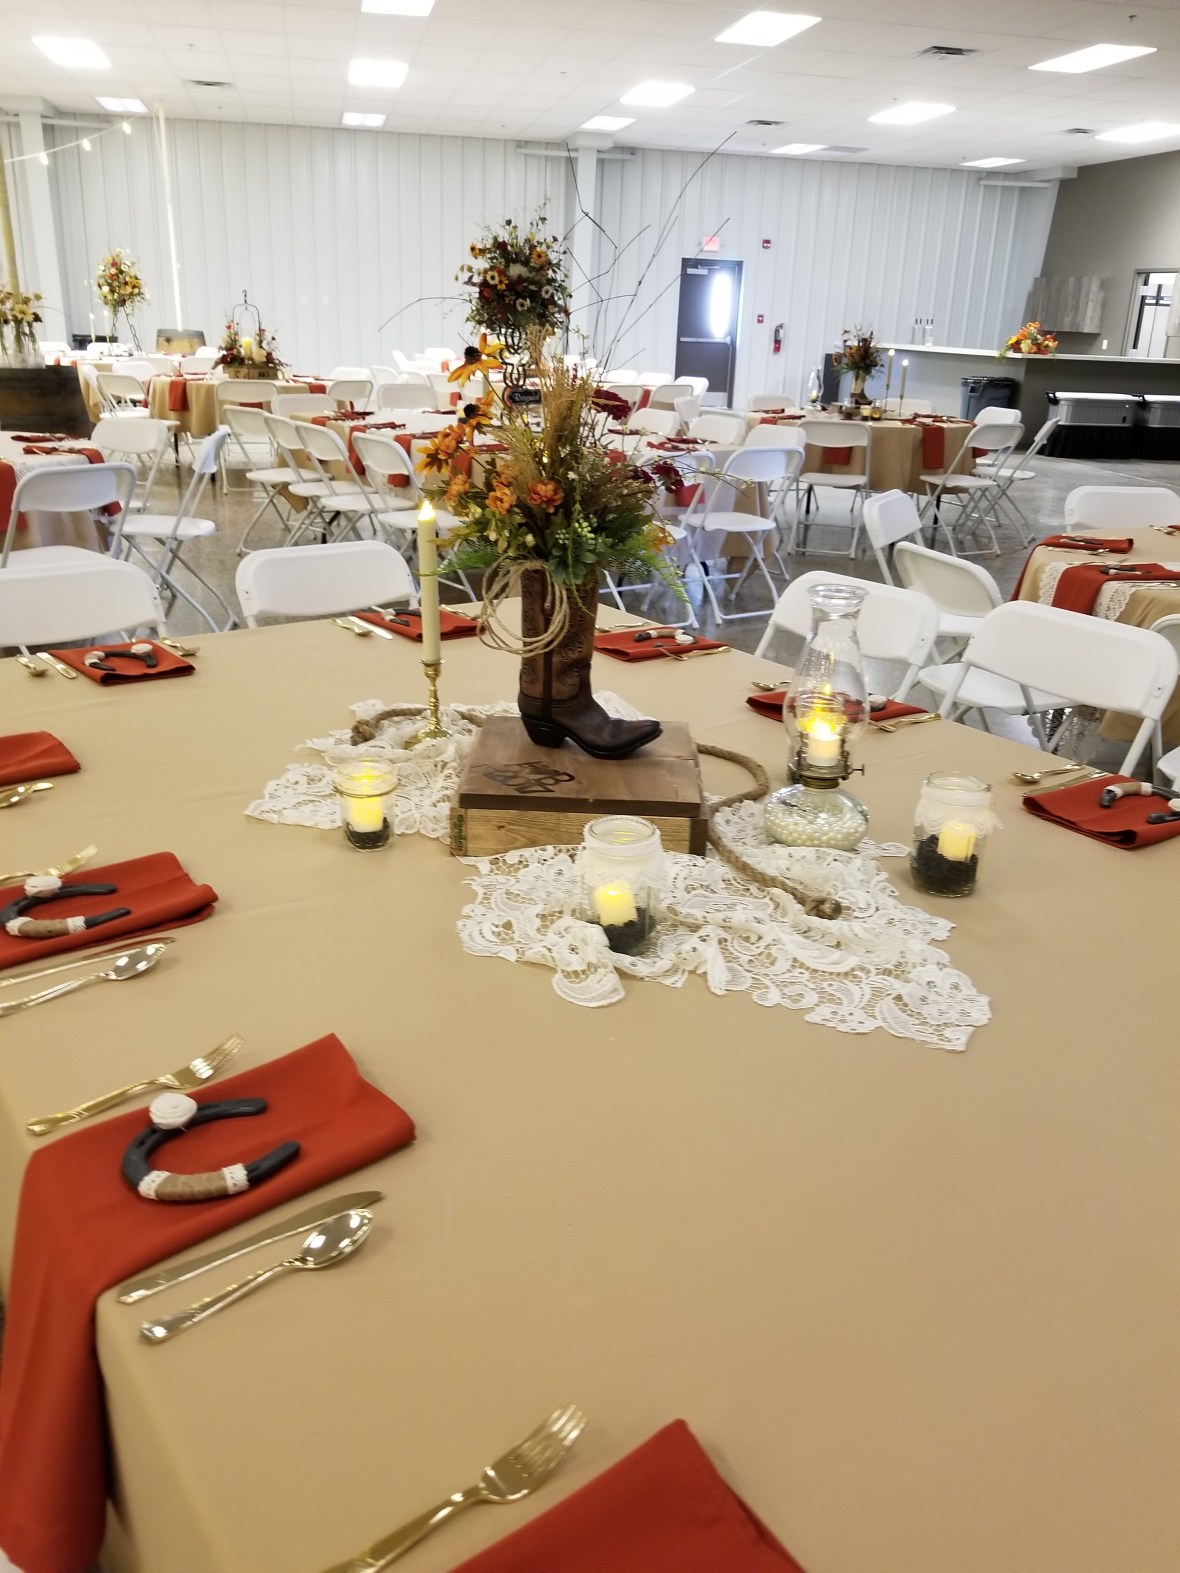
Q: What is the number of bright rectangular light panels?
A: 13